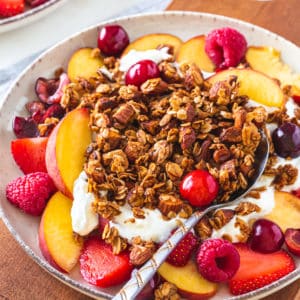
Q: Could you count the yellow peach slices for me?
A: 9